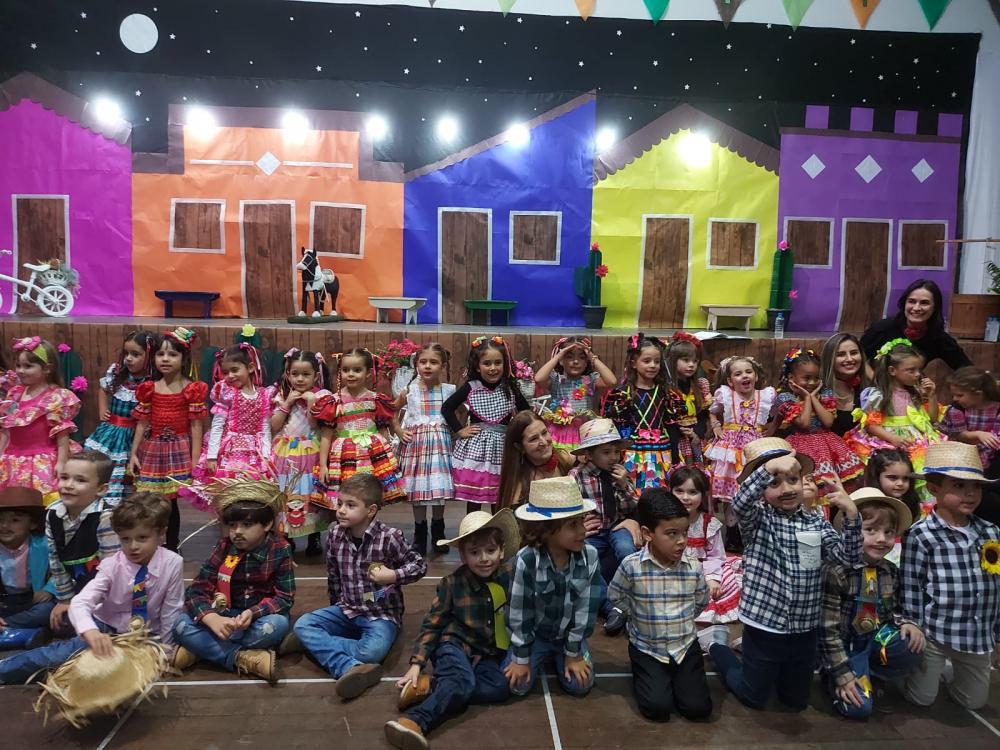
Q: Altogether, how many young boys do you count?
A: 12